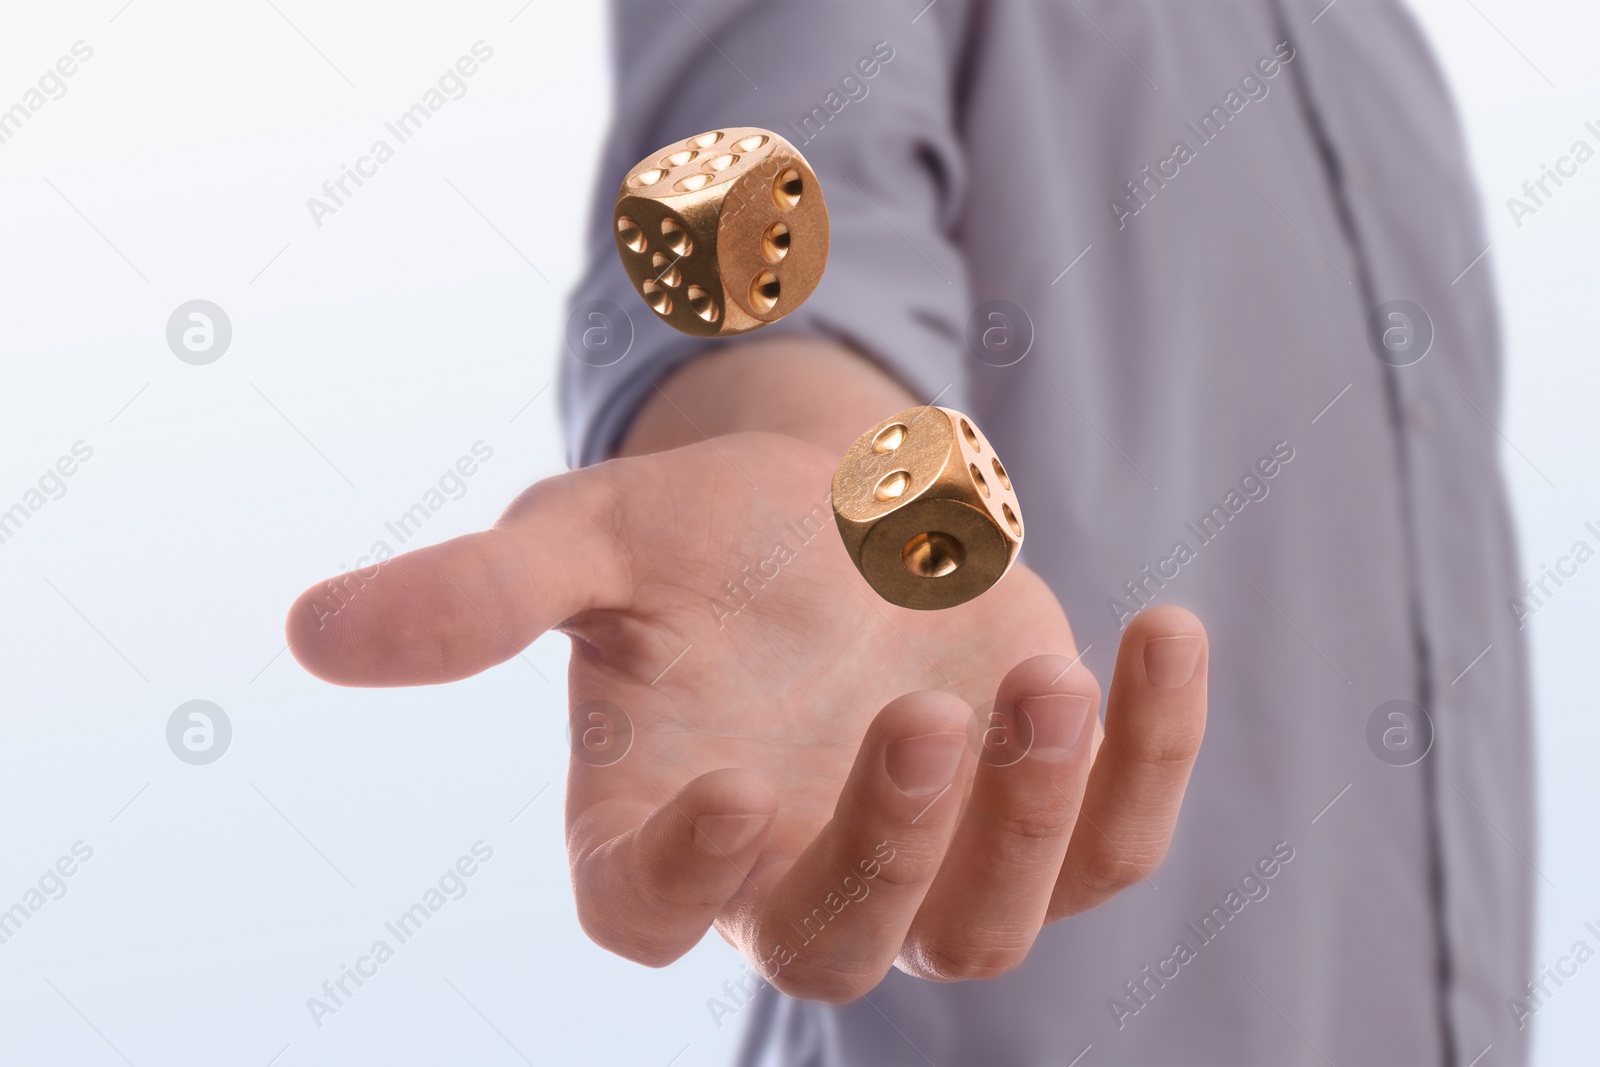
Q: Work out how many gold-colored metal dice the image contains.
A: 2